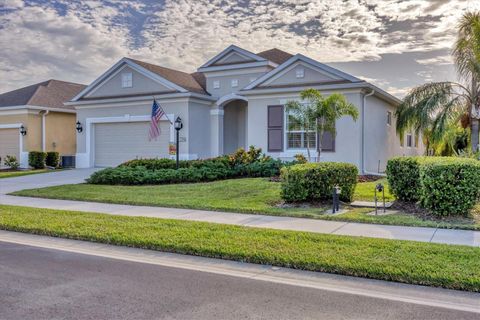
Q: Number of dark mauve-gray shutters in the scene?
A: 2